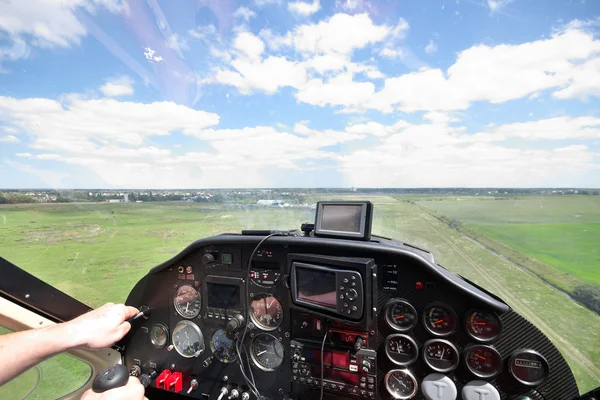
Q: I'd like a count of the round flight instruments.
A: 14